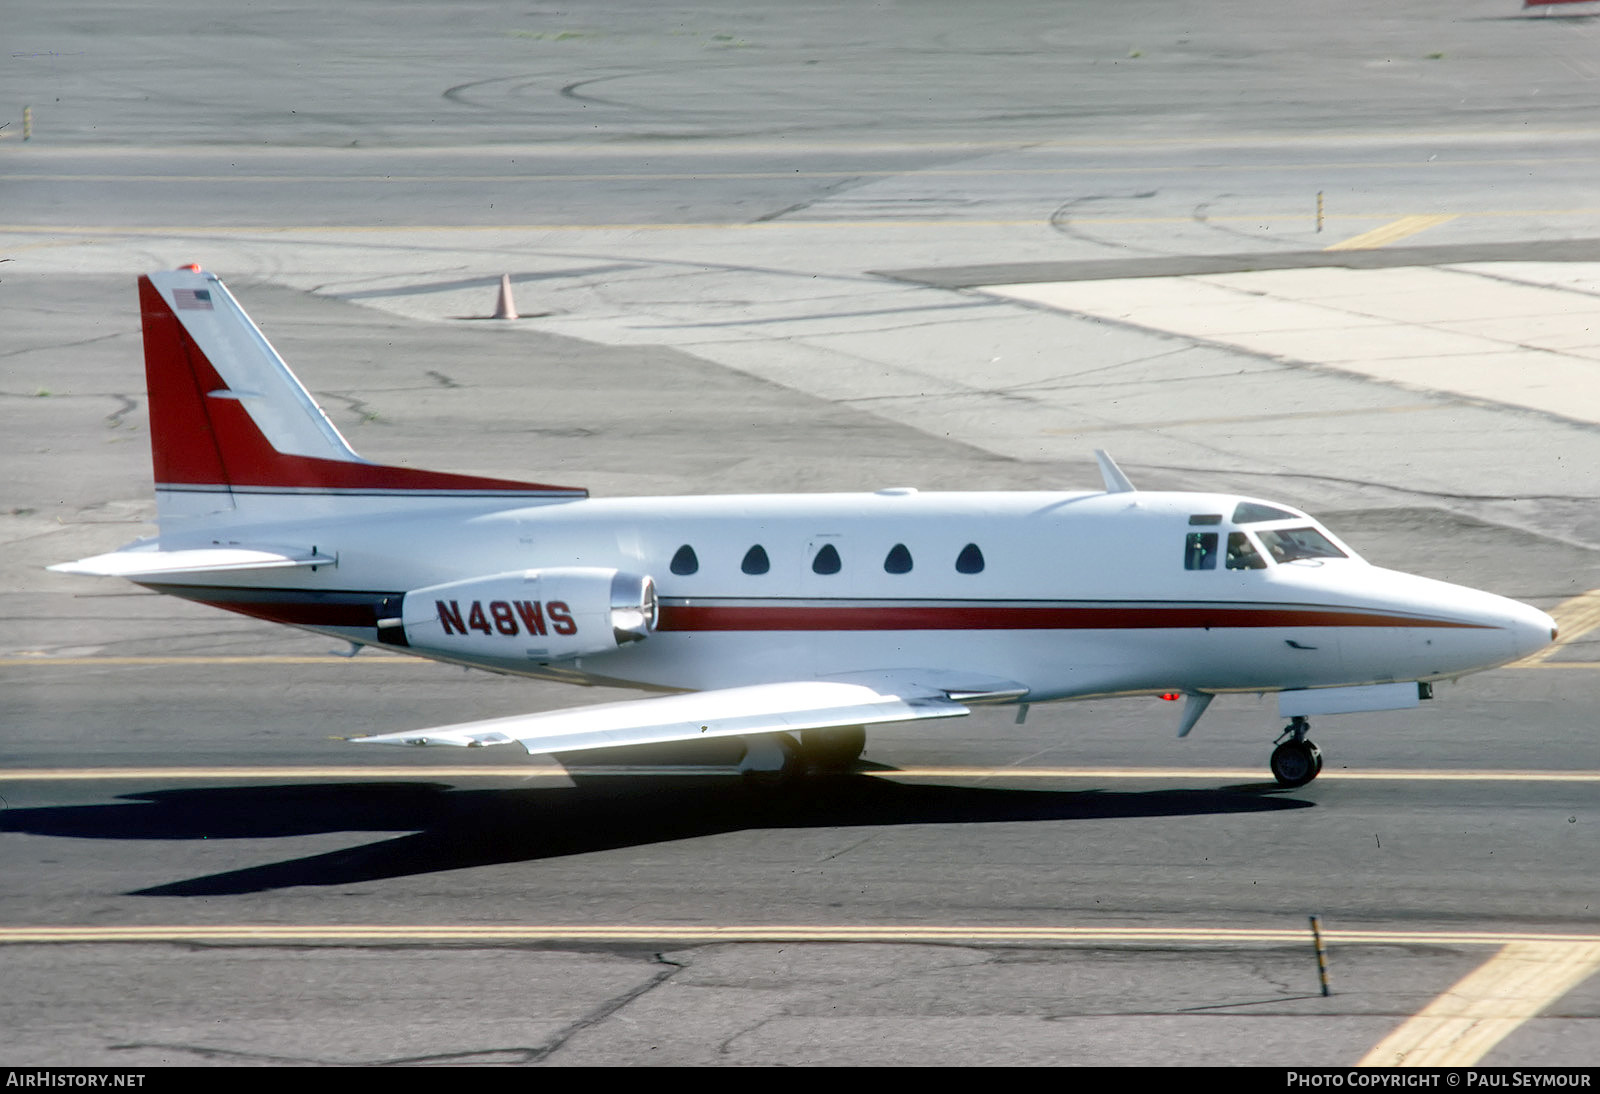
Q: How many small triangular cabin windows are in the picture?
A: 5